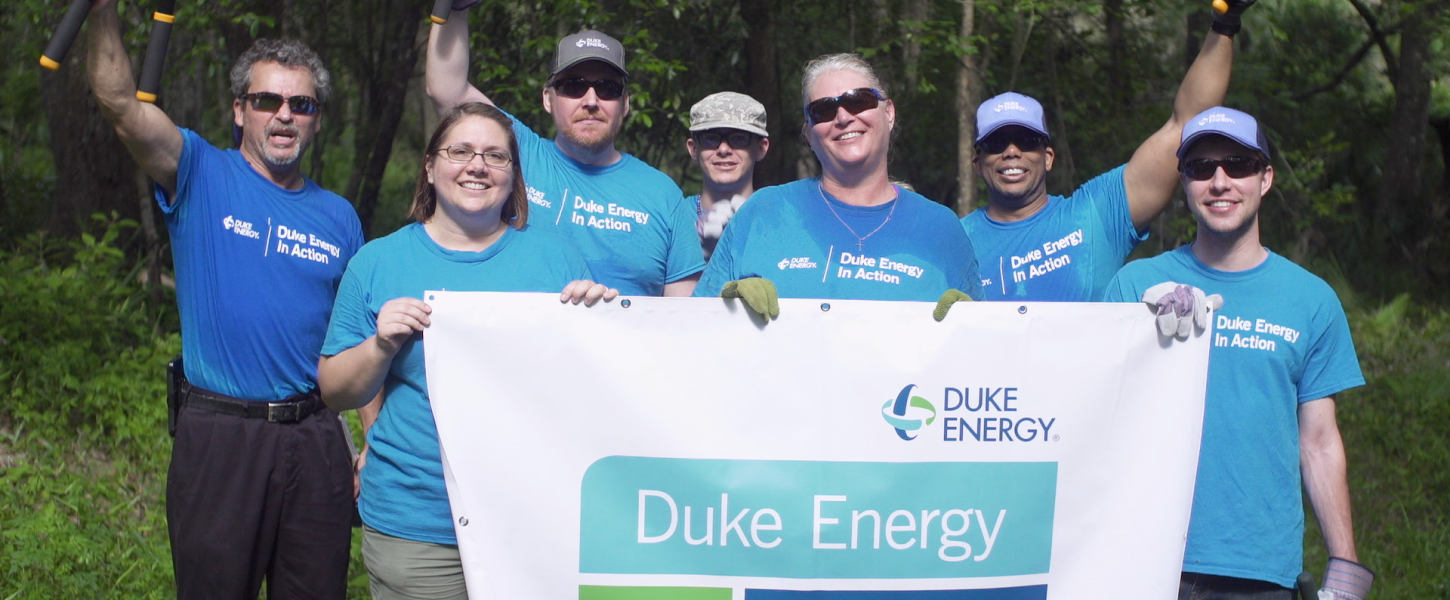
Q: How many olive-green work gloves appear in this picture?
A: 2